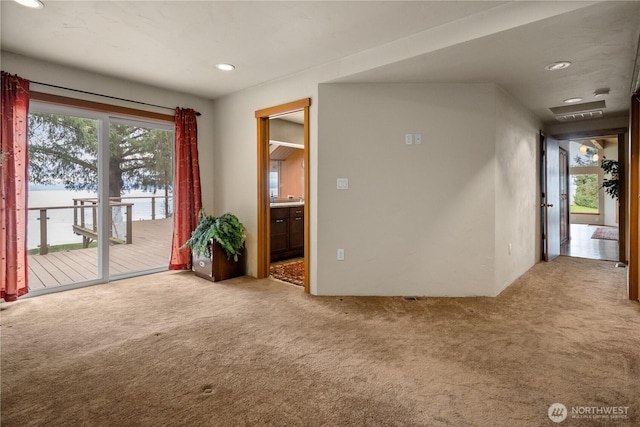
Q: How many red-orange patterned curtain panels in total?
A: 2